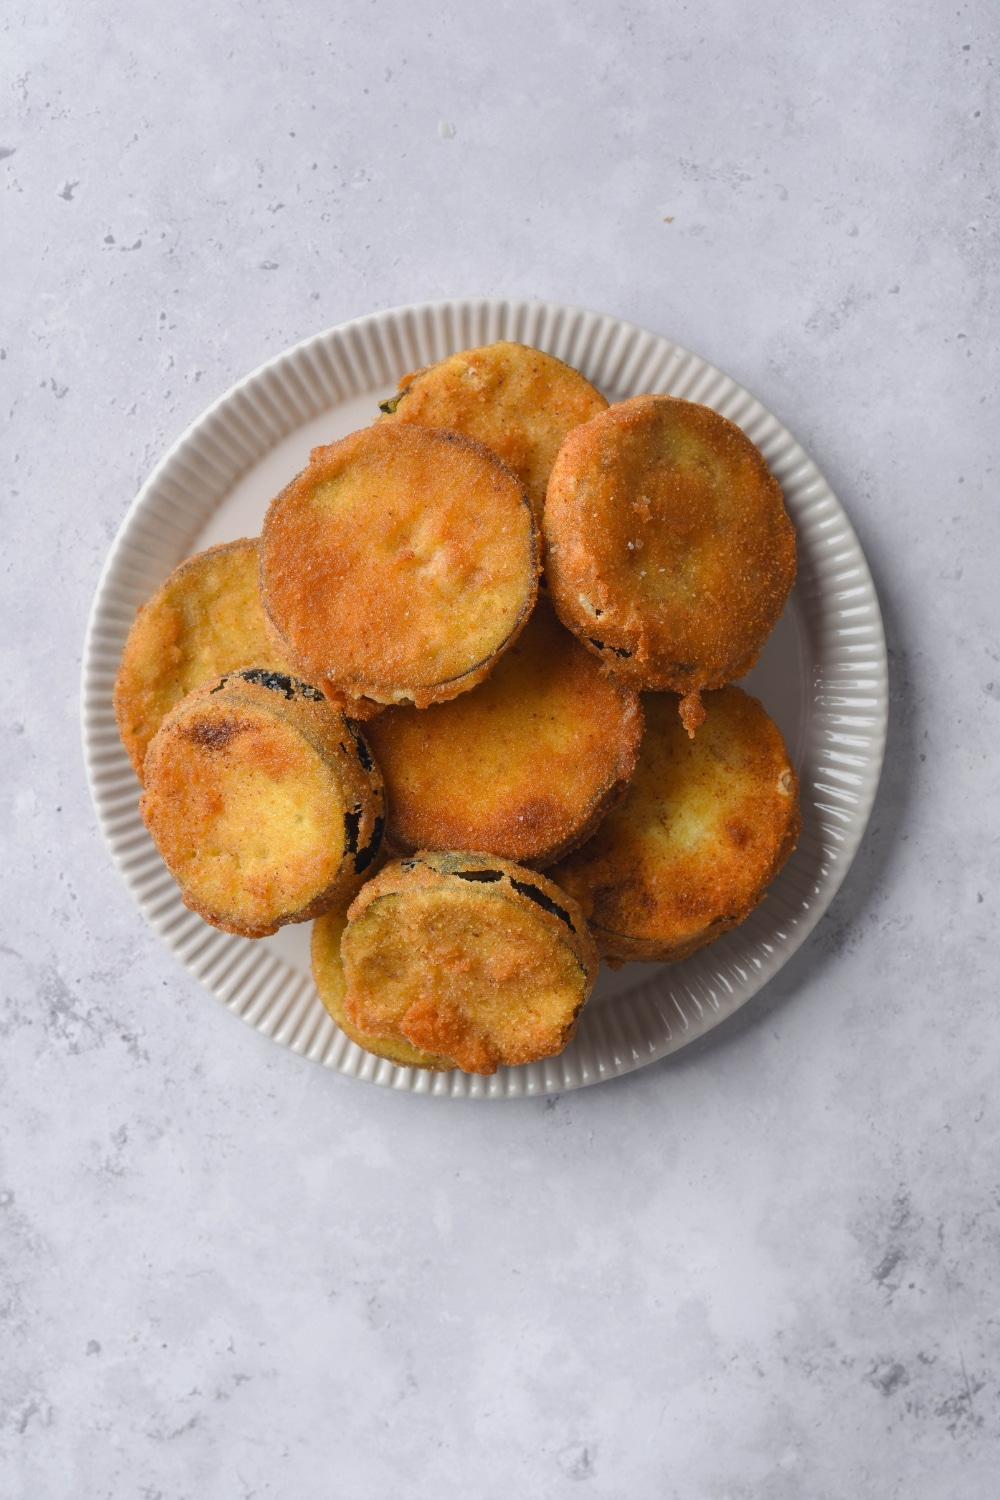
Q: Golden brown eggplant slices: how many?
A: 9